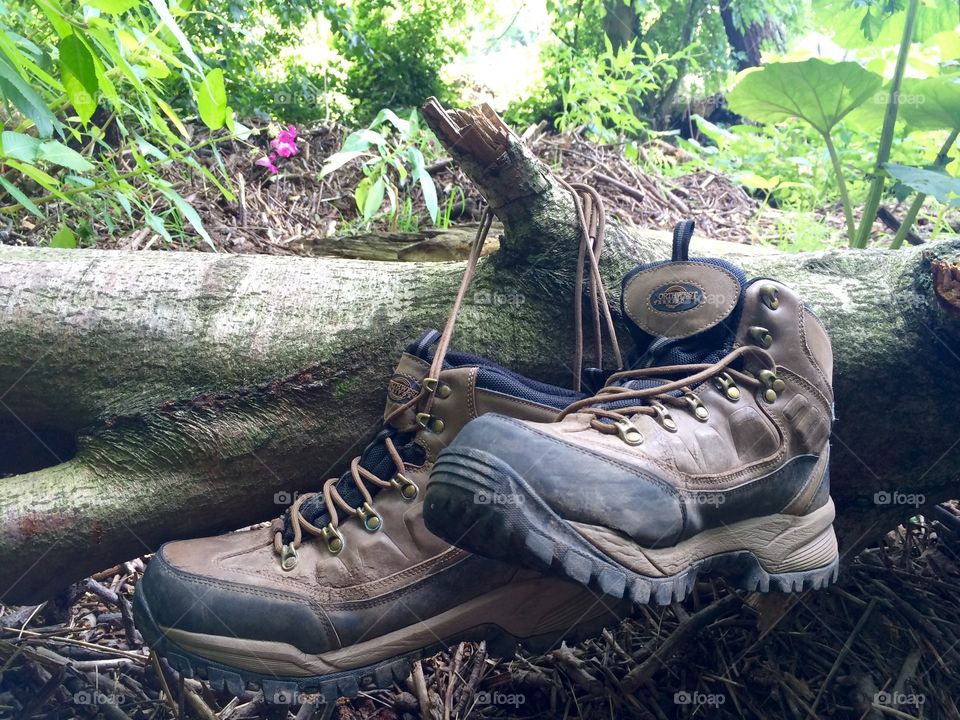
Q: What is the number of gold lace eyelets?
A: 13